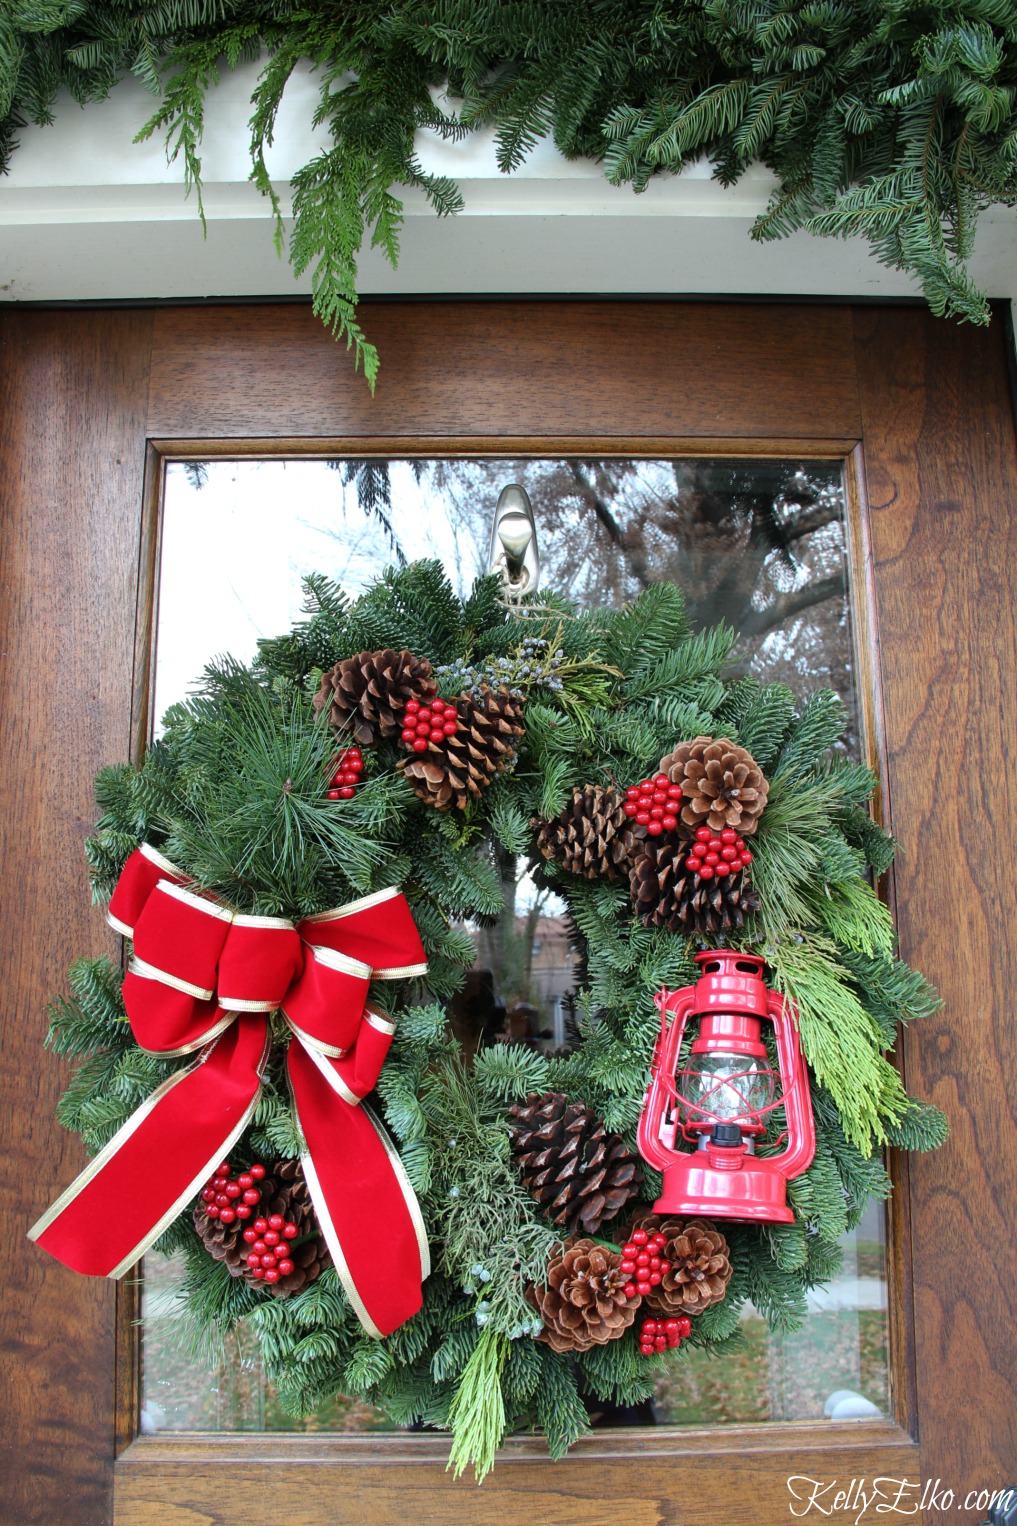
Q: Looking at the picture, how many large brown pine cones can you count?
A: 10